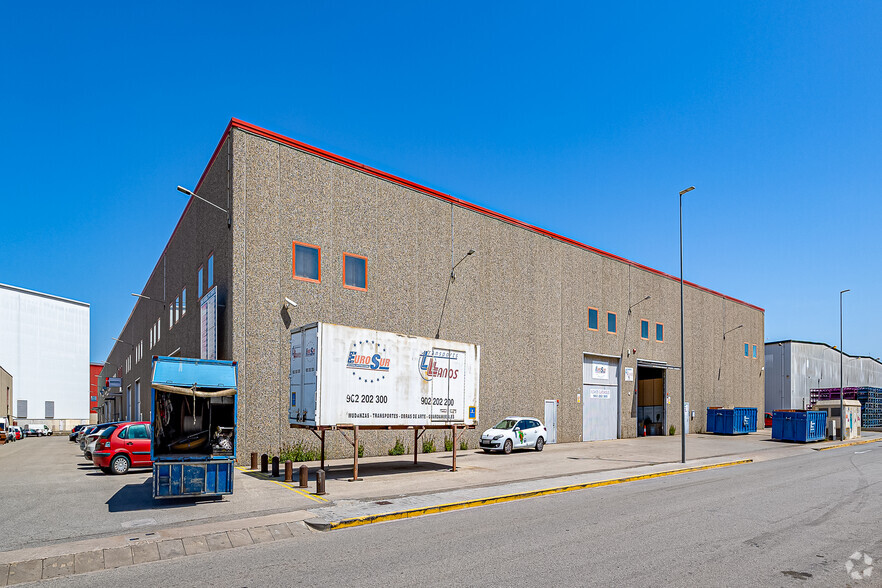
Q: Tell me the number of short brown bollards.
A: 6